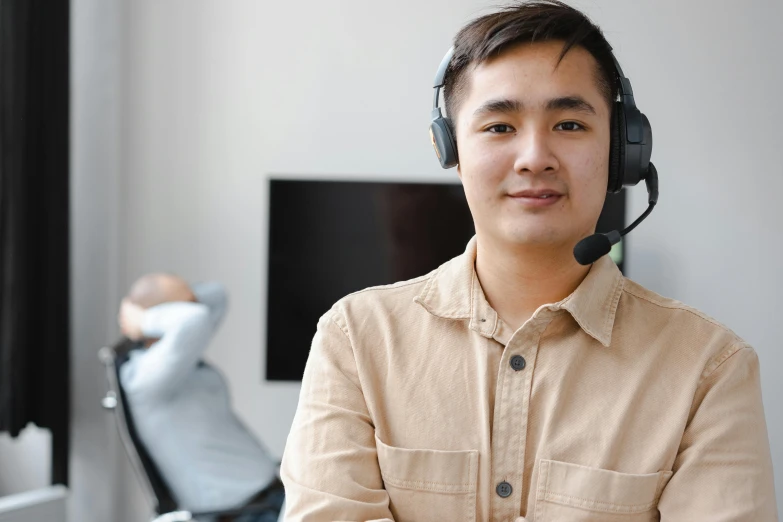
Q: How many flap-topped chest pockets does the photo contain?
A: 2